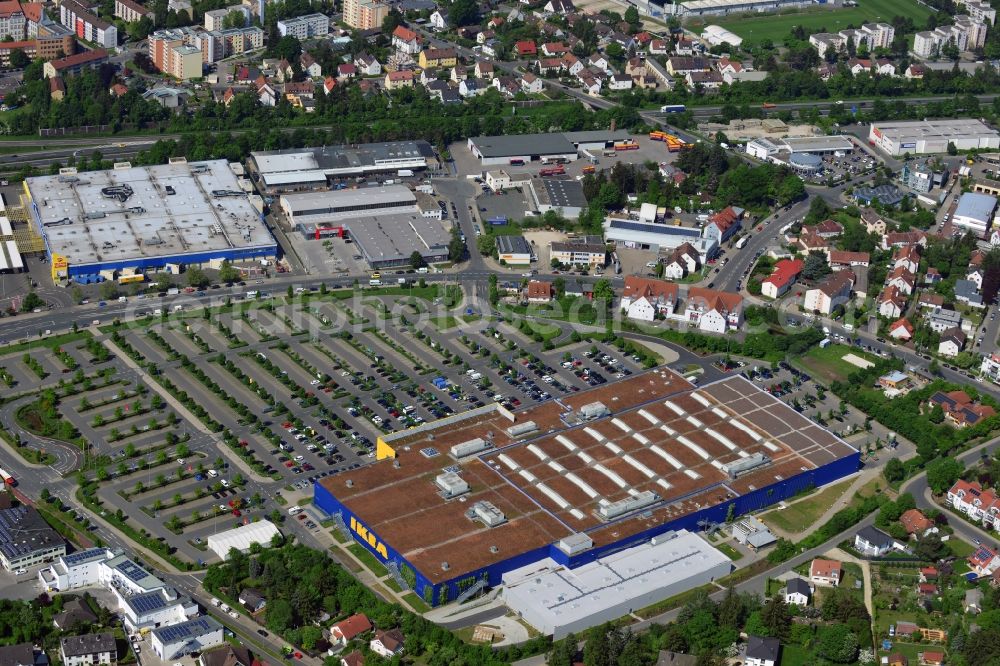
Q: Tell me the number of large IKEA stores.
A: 1